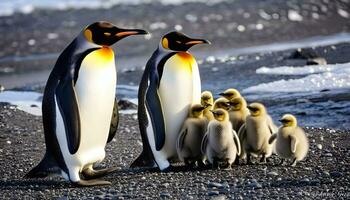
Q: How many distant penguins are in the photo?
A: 0